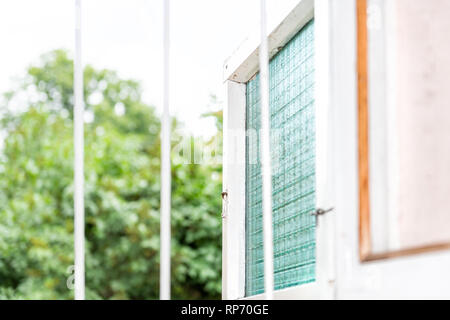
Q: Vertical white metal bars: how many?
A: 3